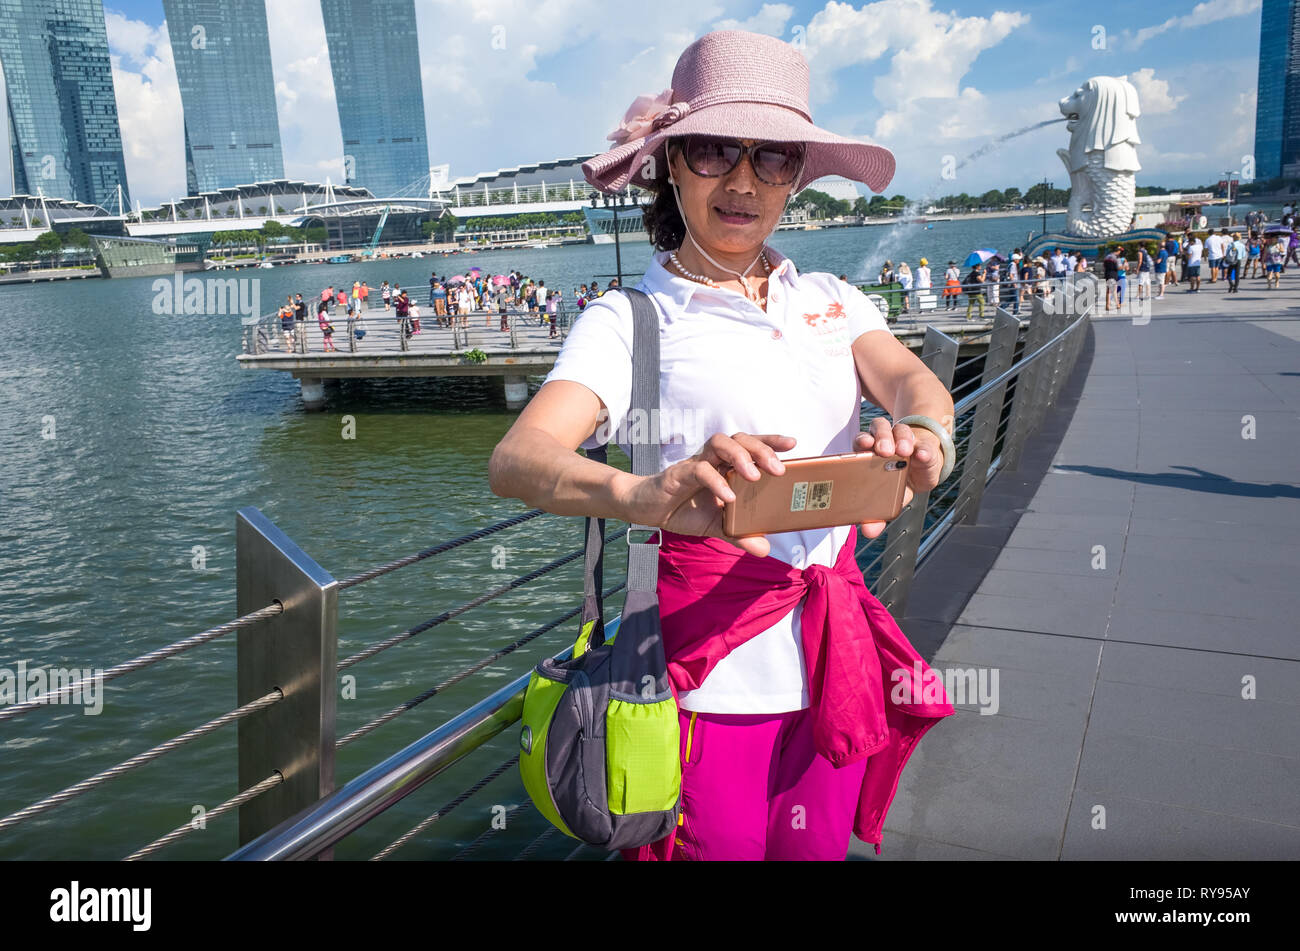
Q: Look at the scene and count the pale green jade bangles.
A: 1